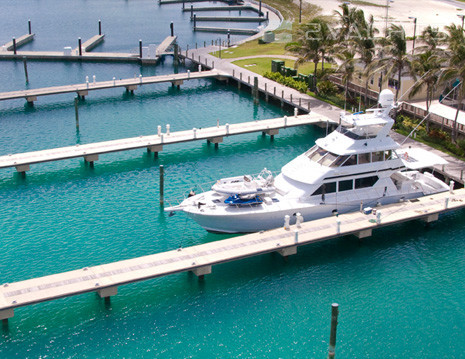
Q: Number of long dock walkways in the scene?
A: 3